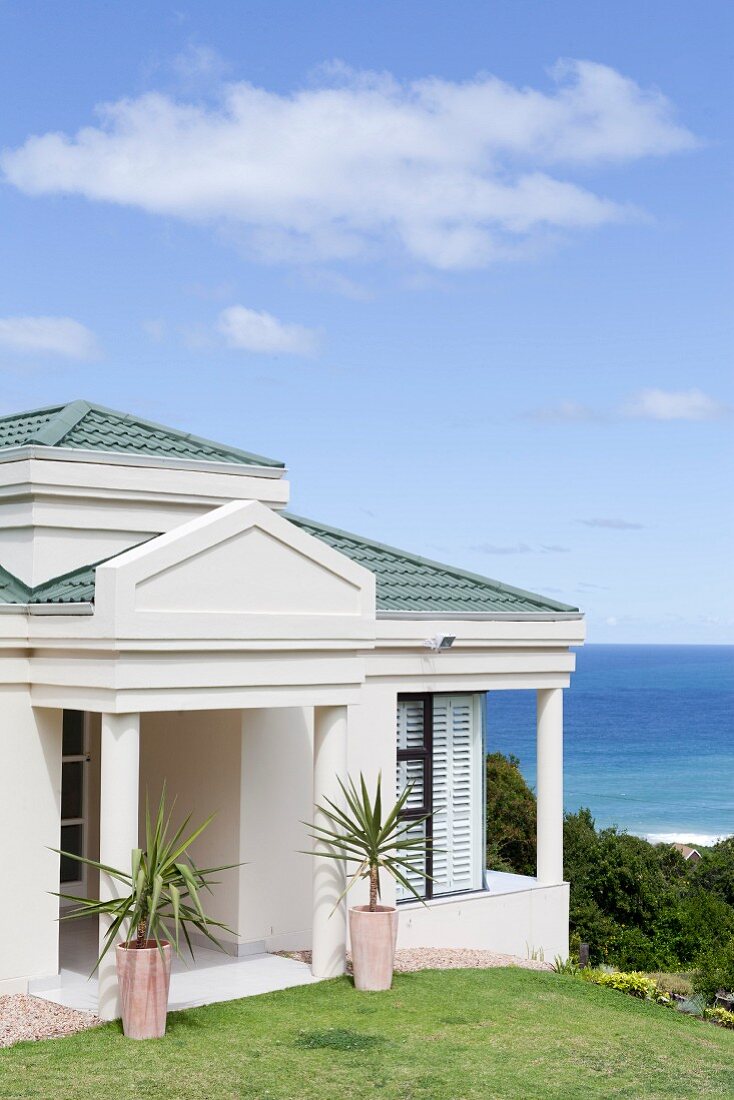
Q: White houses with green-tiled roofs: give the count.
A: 1